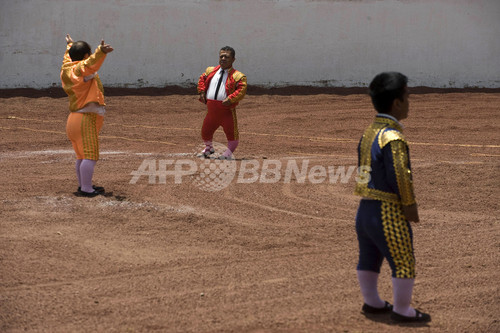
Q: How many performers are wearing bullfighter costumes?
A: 3